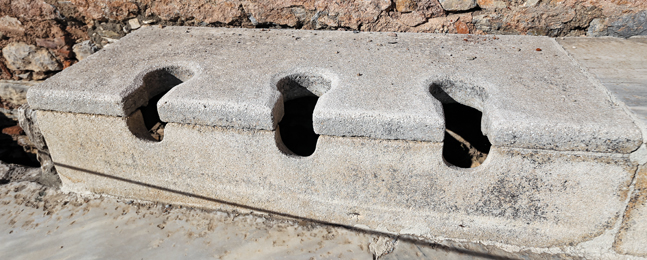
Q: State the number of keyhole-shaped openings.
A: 3